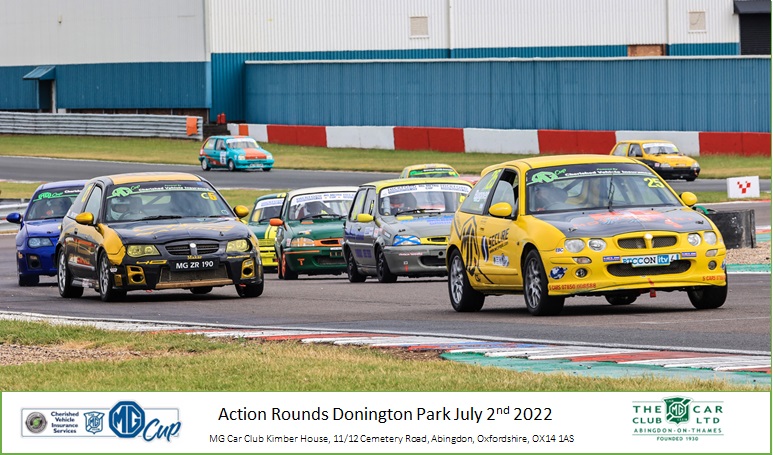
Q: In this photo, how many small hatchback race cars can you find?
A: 9